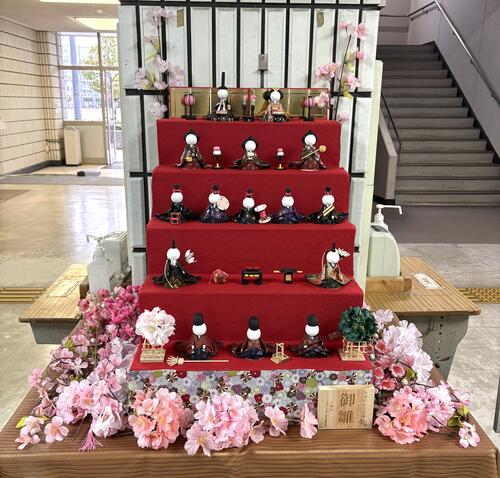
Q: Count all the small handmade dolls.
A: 15